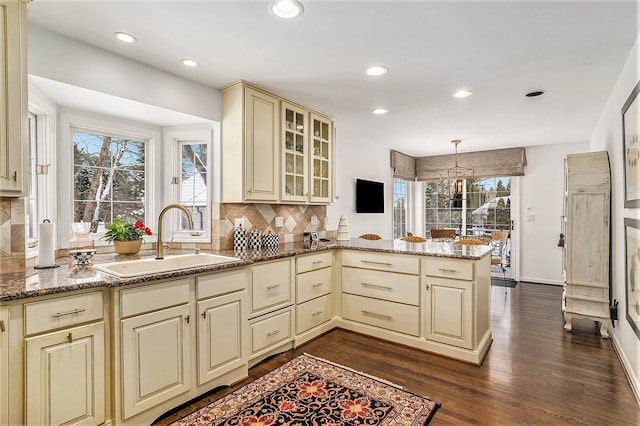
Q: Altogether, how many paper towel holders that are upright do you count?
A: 1